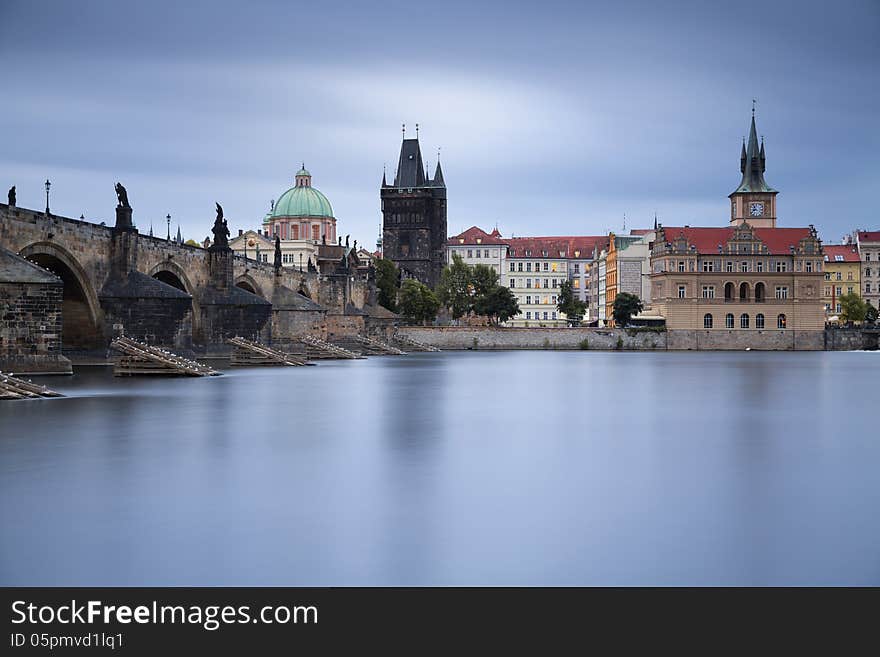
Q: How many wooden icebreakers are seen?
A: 6